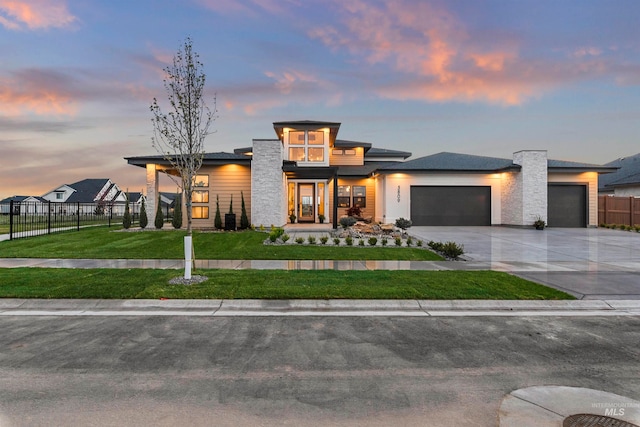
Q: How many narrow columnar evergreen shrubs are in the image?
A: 7